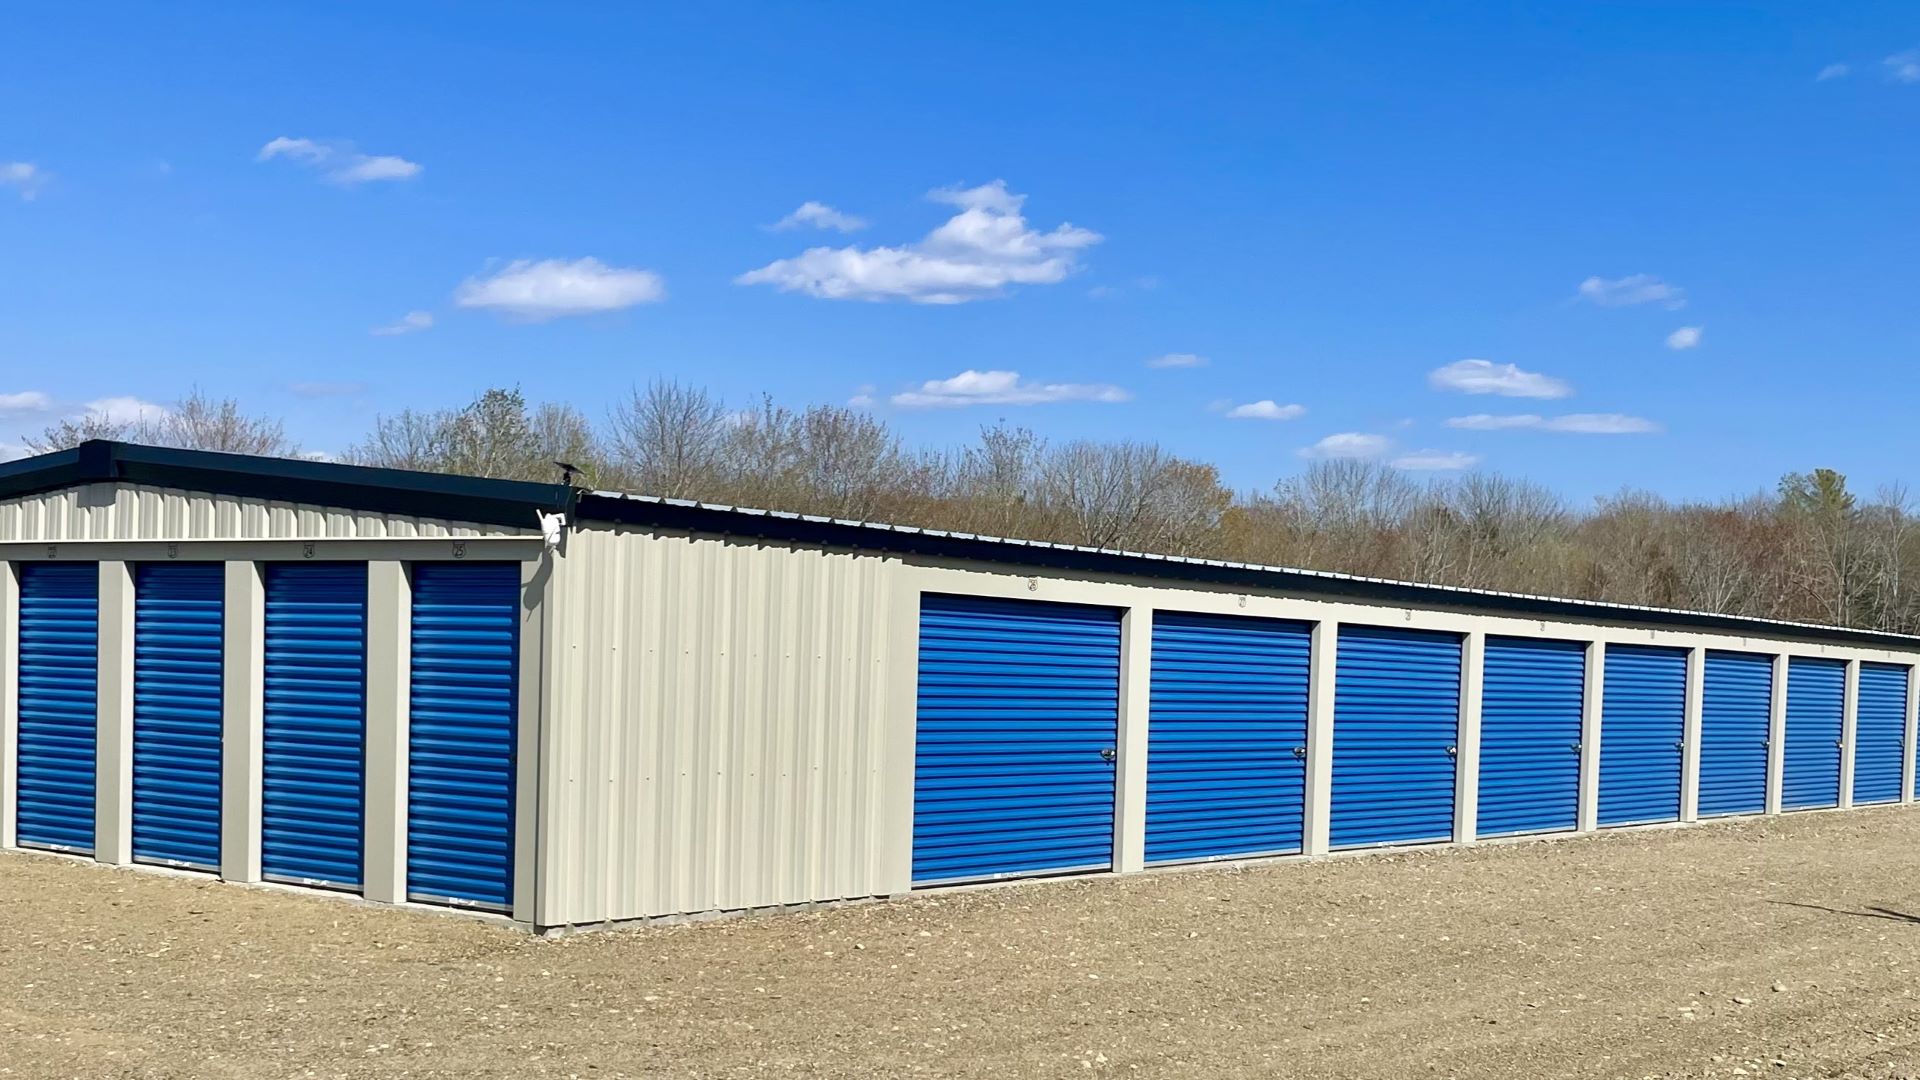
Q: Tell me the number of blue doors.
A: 12